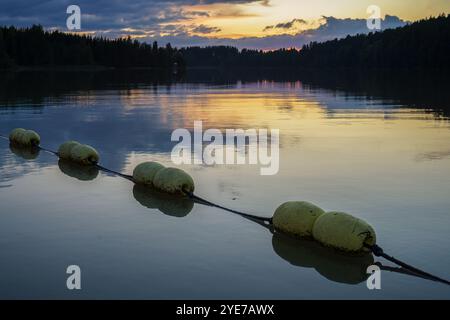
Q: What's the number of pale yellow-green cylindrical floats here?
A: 8